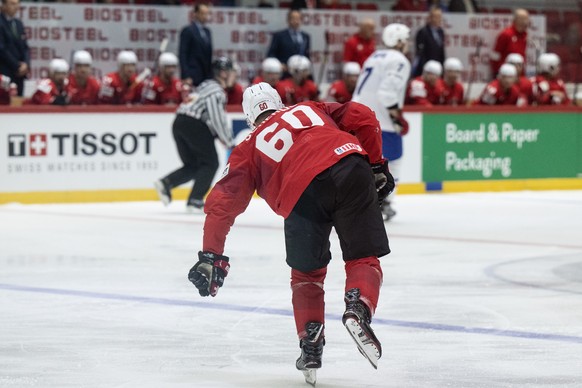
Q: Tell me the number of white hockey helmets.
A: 14